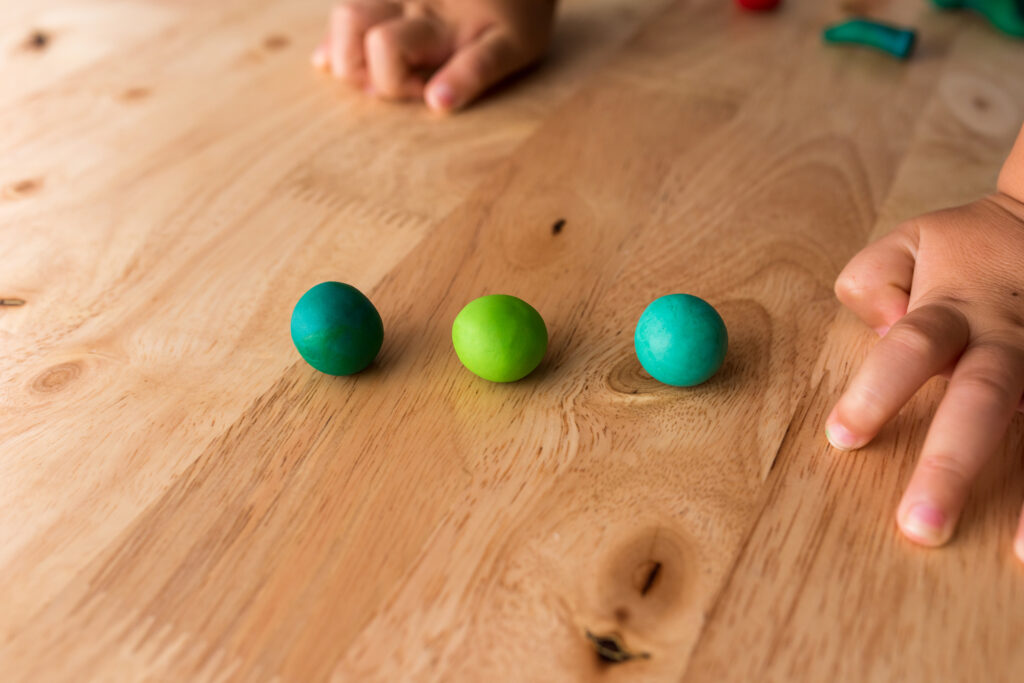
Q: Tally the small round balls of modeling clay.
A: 3